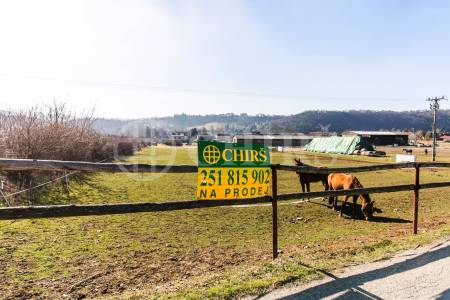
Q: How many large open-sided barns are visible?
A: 2